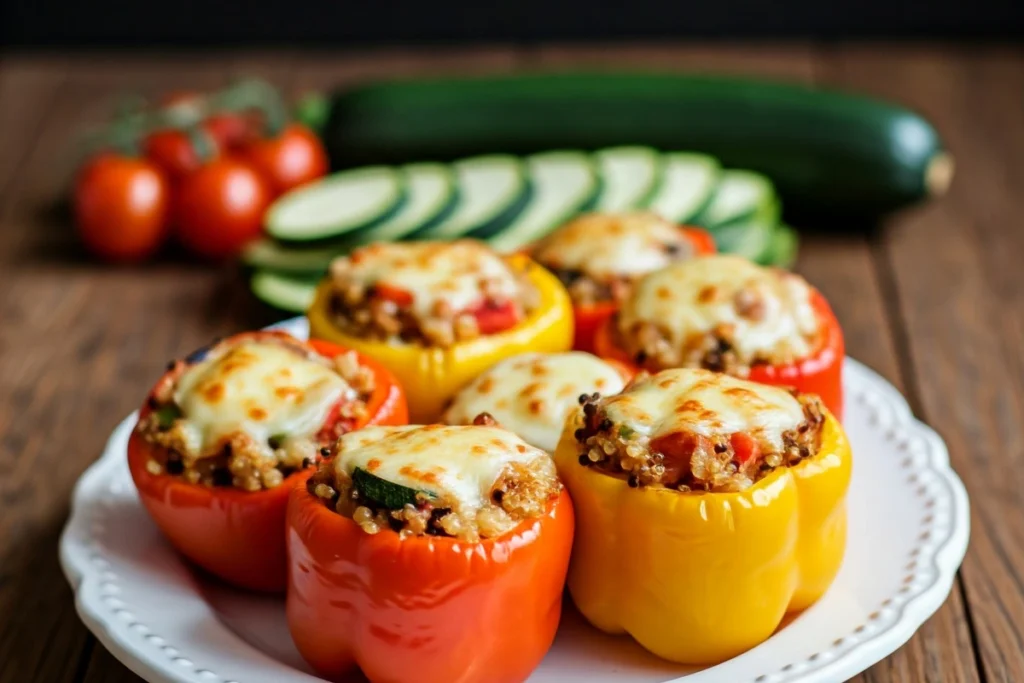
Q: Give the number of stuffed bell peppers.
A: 7